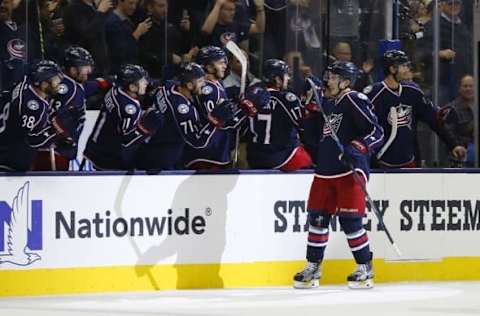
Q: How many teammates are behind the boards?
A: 7